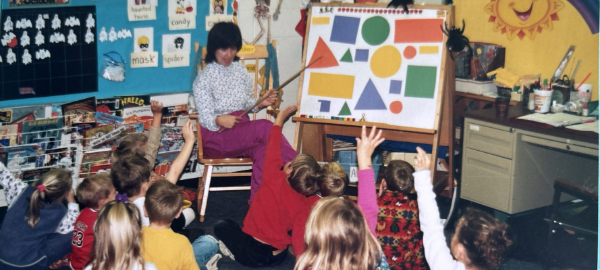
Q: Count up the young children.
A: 11